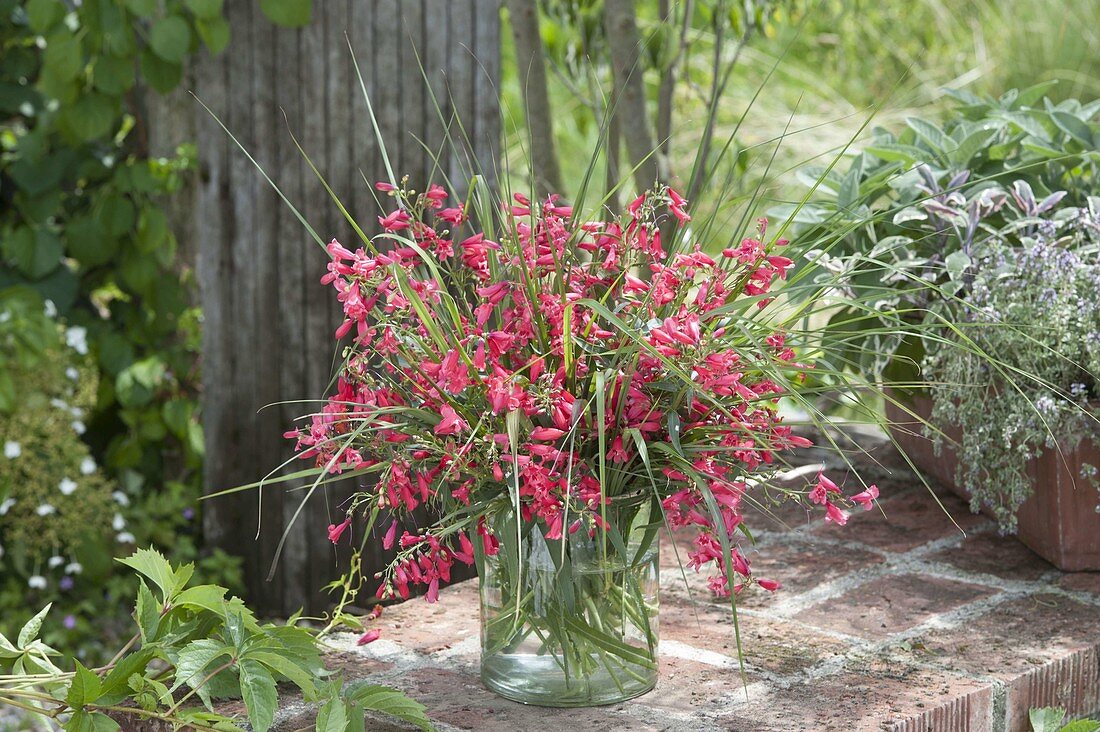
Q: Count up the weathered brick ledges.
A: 1